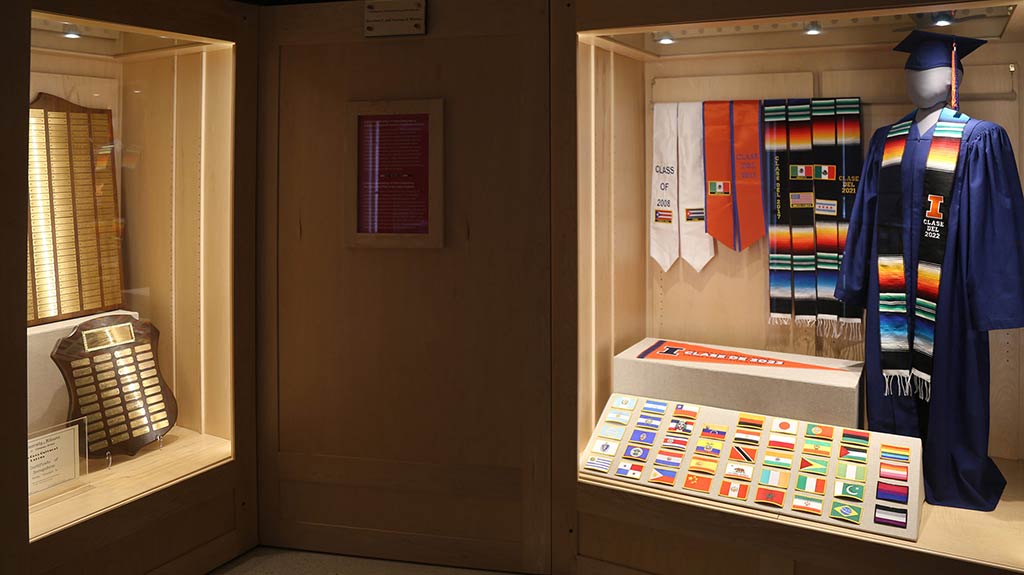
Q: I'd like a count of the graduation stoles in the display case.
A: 5